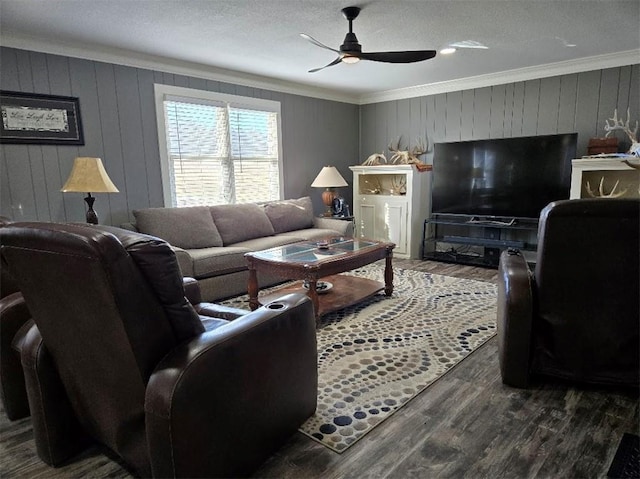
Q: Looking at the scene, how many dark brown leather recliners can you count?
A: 3